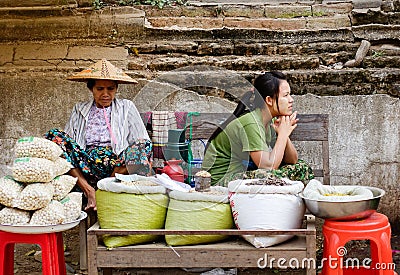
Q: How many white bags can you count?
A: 1